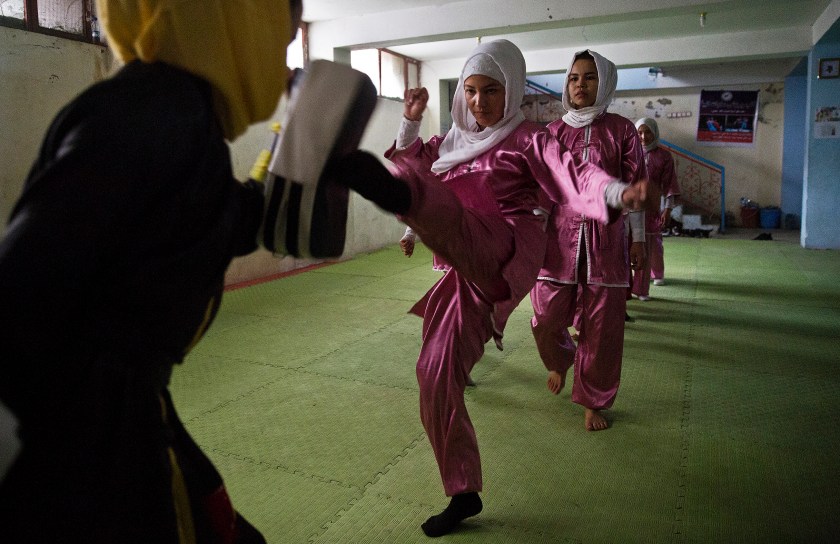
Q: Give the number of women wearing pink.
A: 3